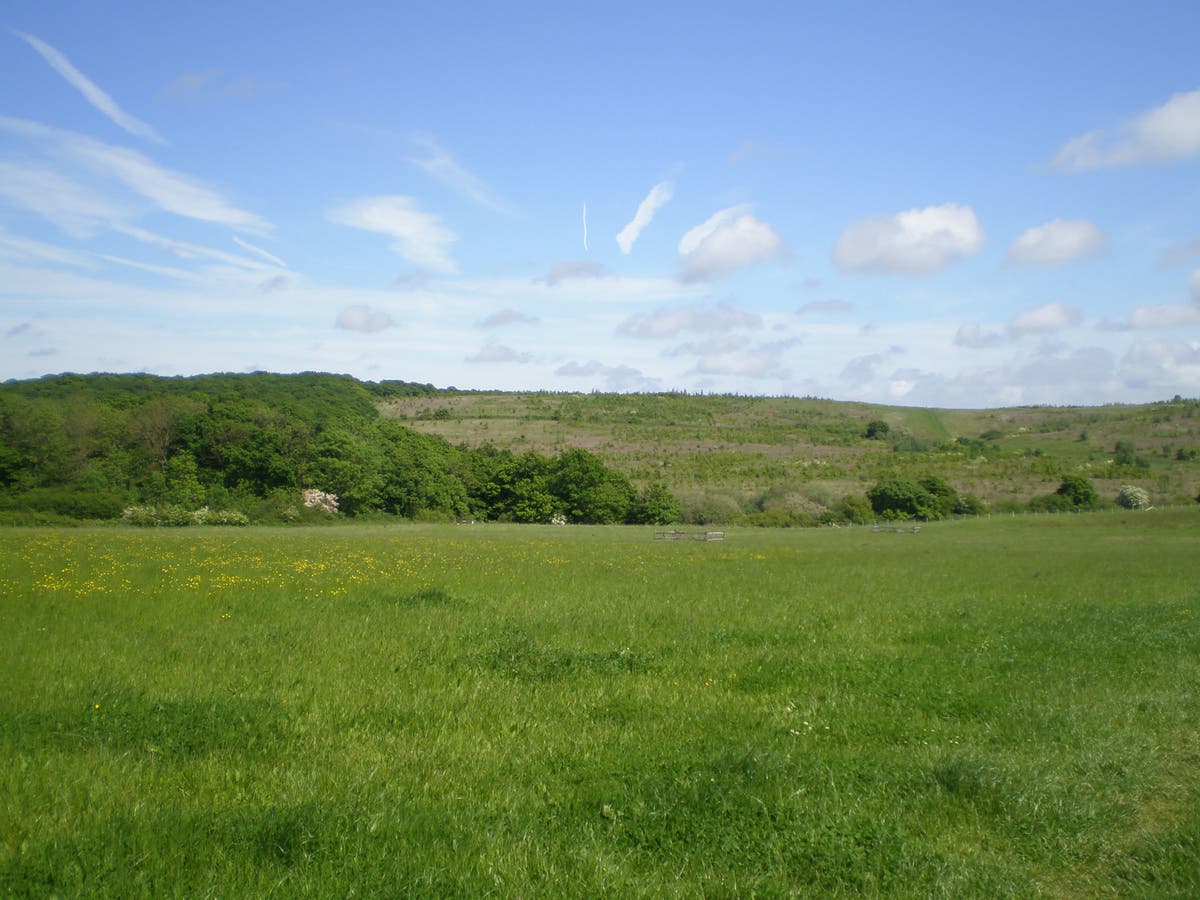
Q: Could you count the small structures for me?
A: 2